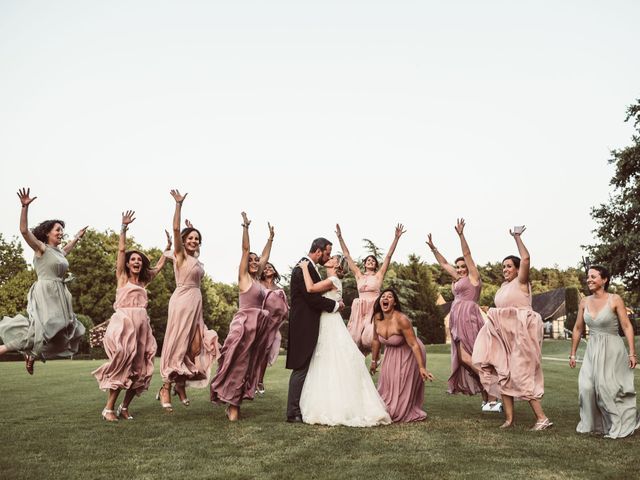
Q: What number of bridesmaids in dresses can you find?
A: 10